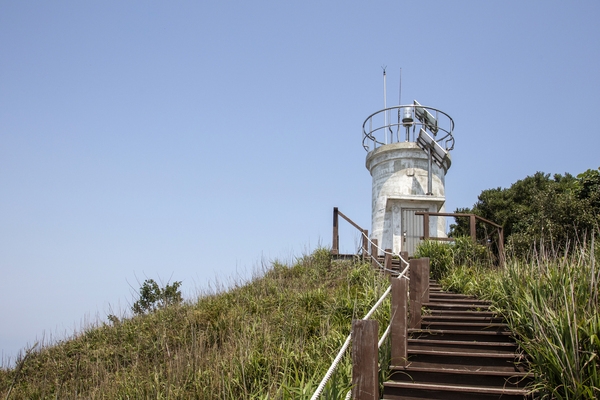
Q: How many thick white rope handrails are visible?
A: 2